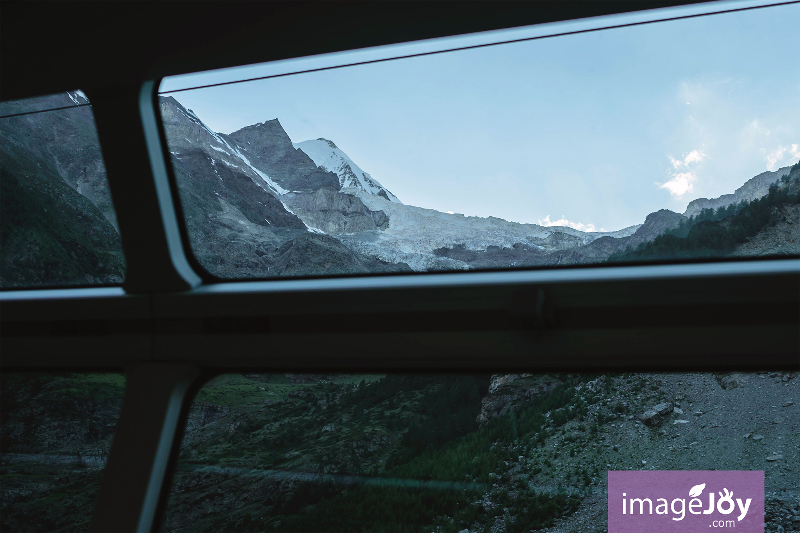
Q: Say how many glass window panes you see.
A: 4